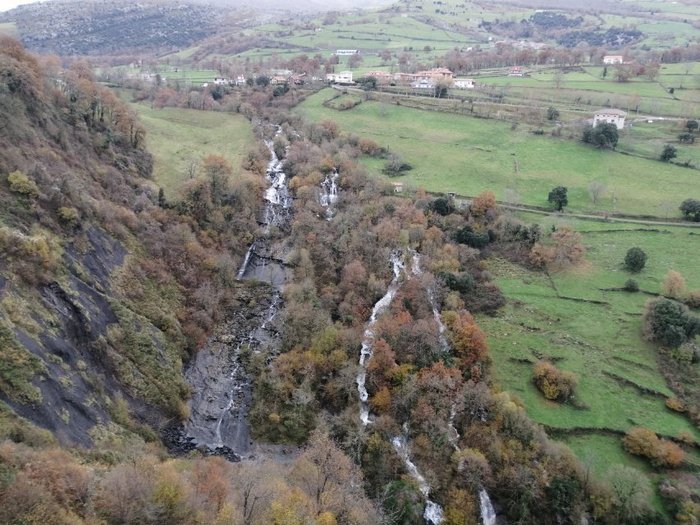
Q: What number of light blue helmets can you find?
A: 0